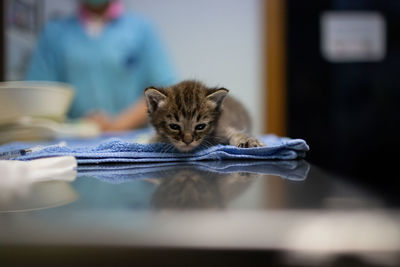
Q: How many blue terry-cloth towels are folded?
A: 1